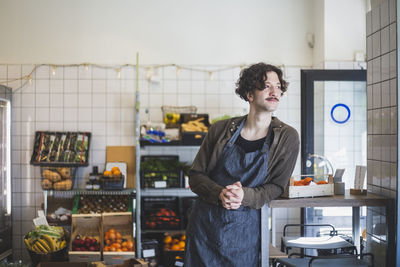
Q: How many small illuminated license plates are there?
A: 0